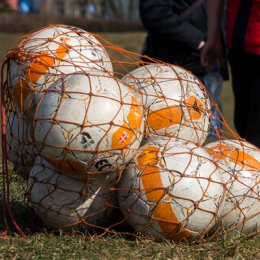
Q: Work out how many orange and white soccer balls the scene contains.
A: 7